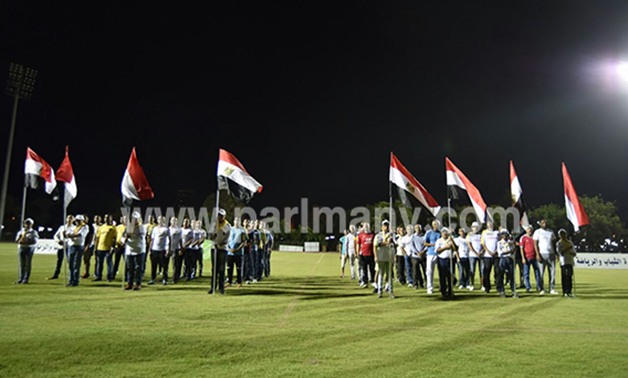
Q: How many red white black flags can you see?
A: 8